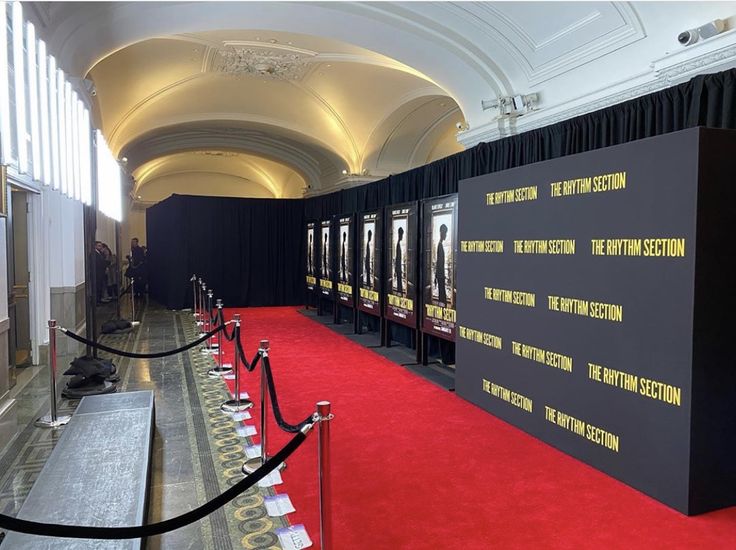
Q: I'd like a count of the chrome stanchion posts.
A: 10